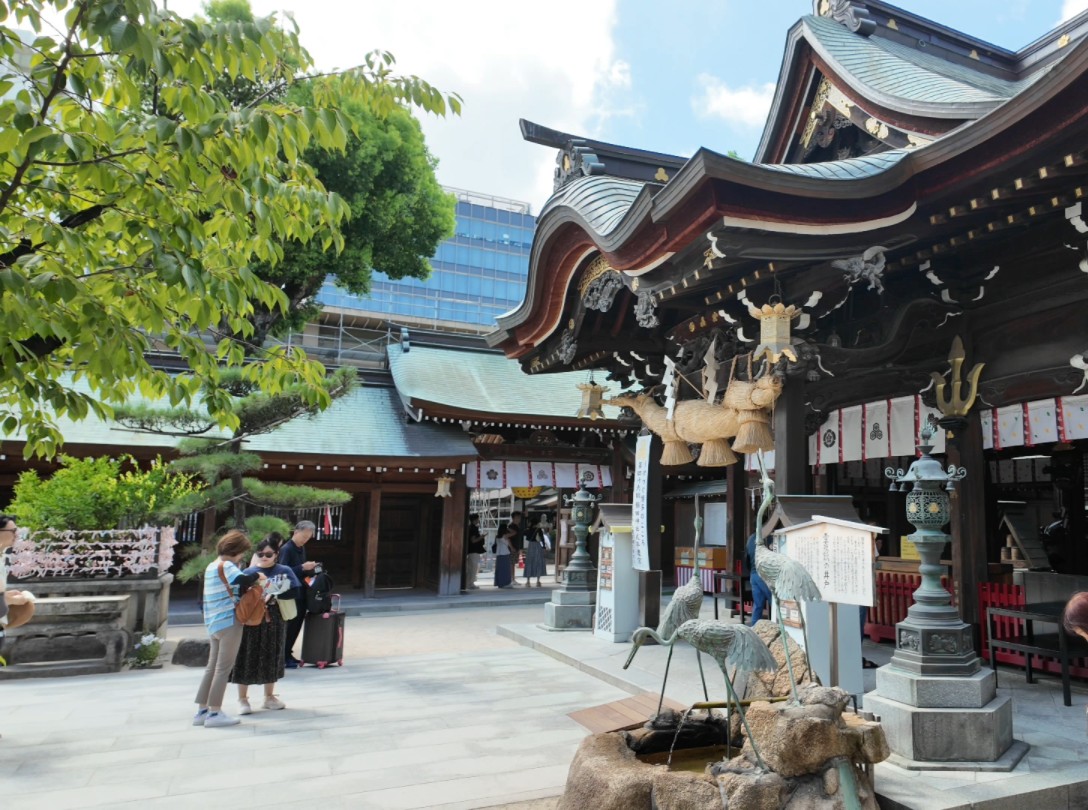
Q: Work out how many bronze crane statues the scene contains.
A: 3